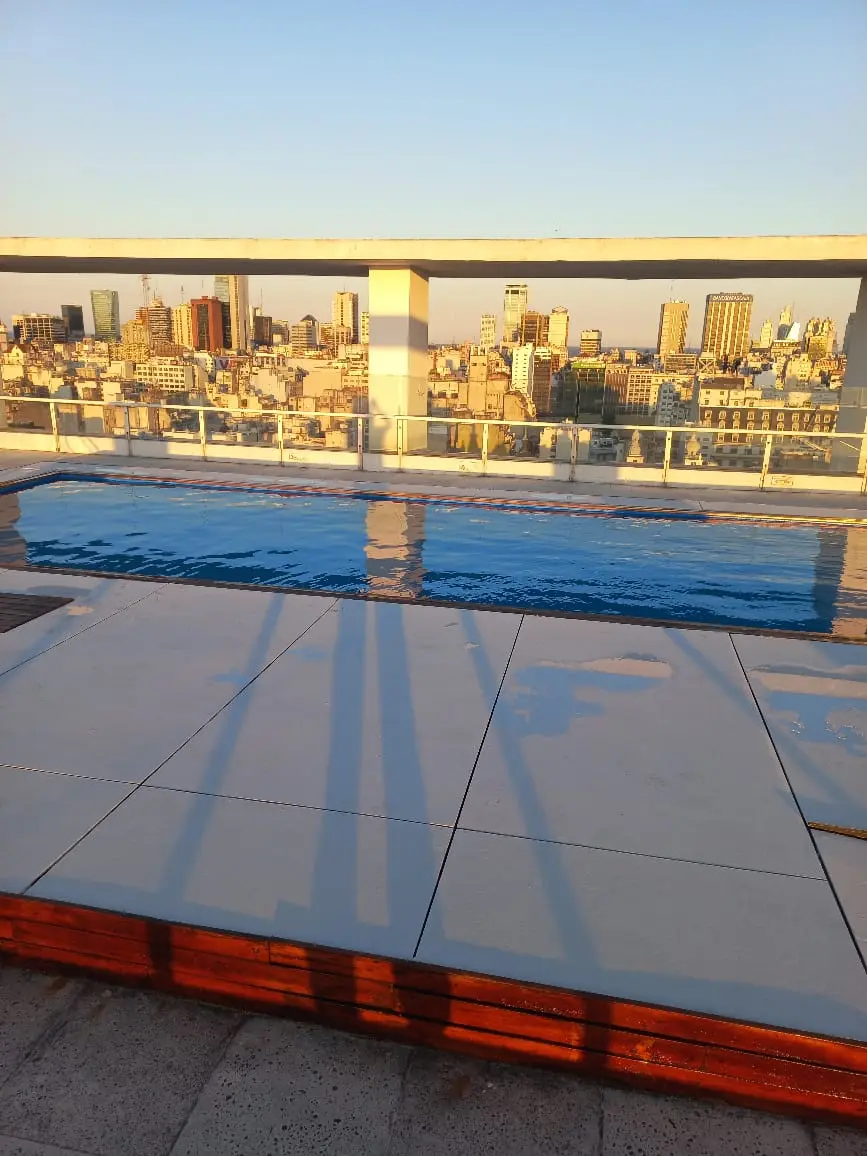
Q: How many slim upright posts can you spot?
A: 11